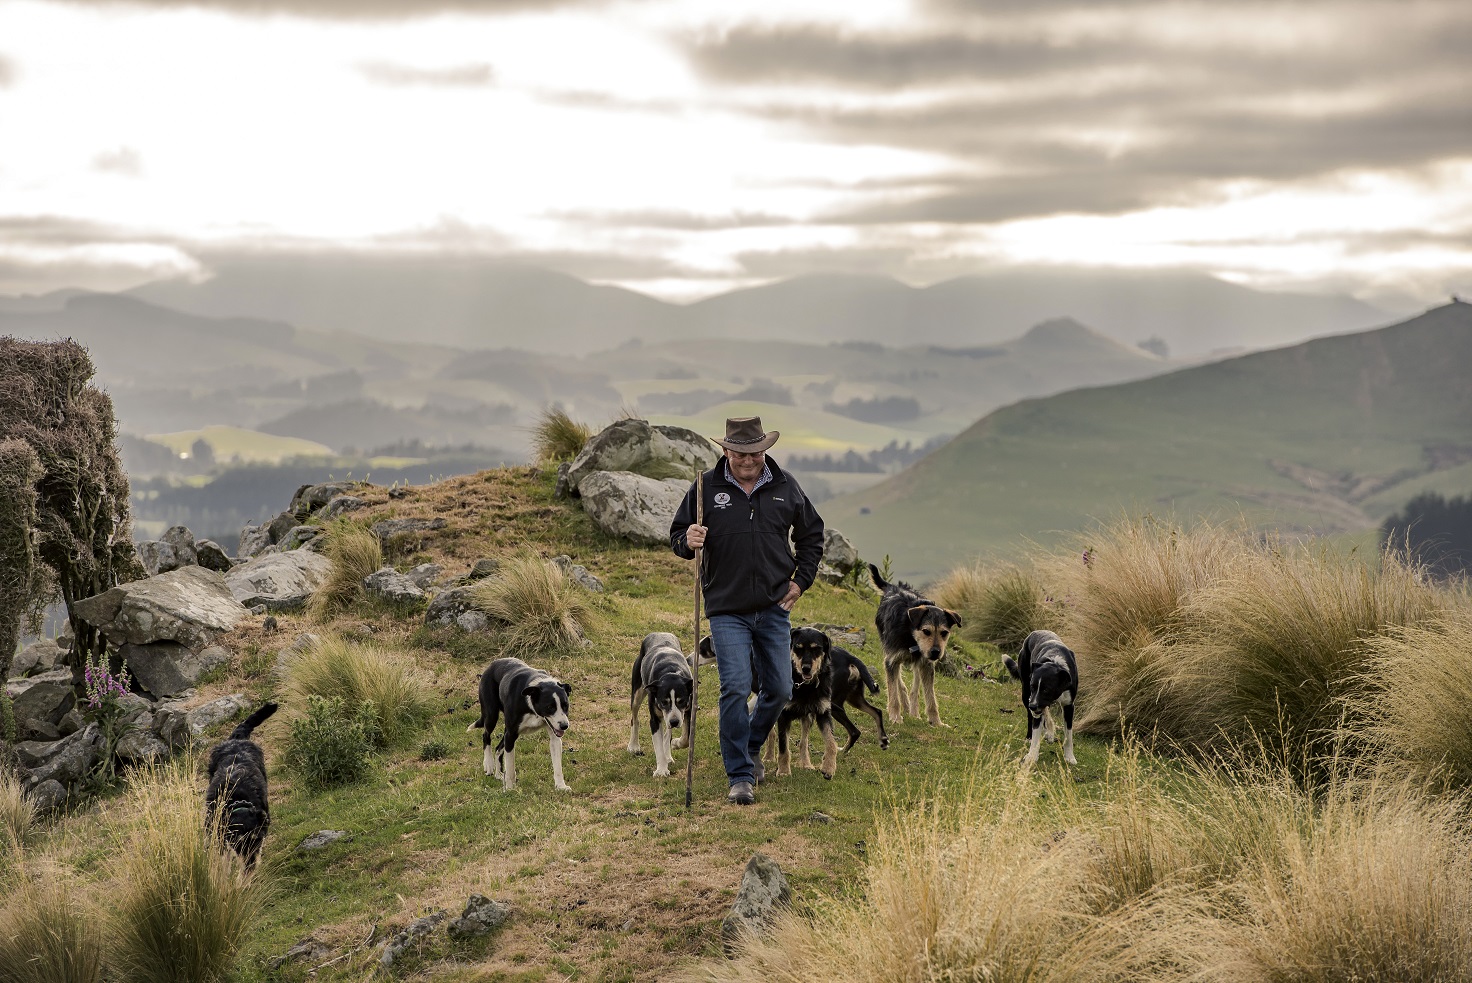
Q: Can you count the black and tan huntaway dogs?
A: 2